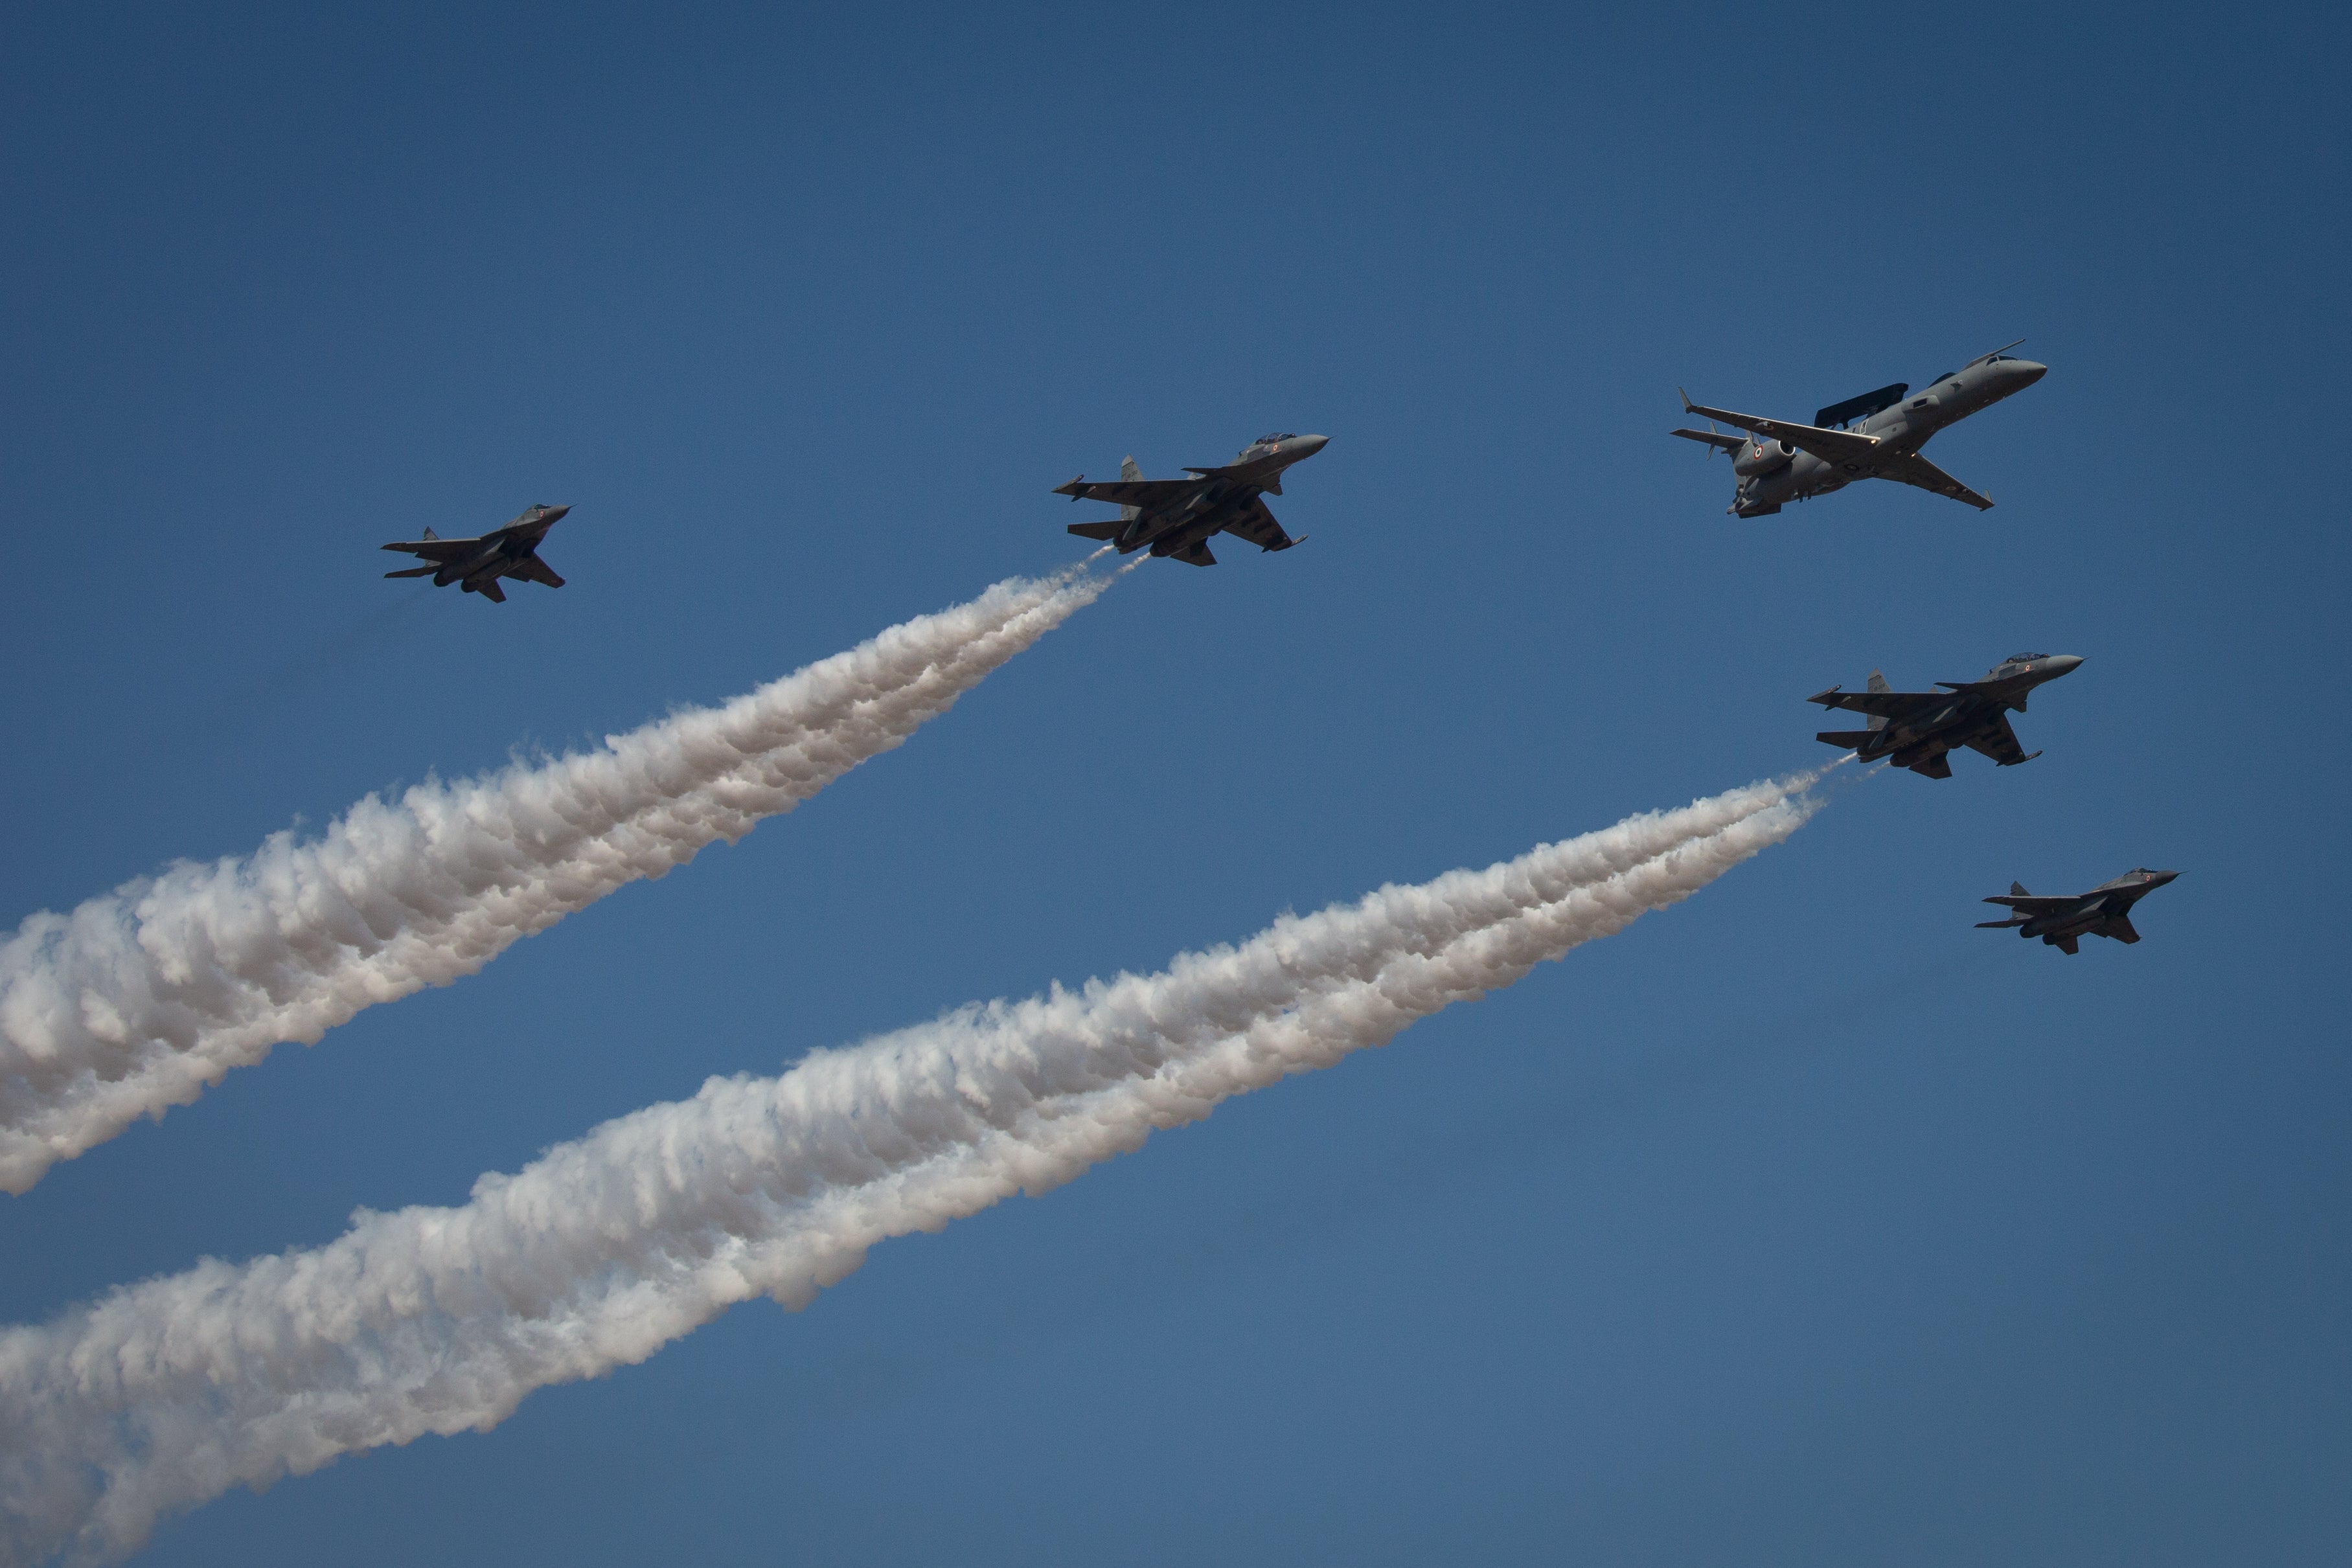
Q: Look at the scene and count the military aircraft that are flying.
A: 5